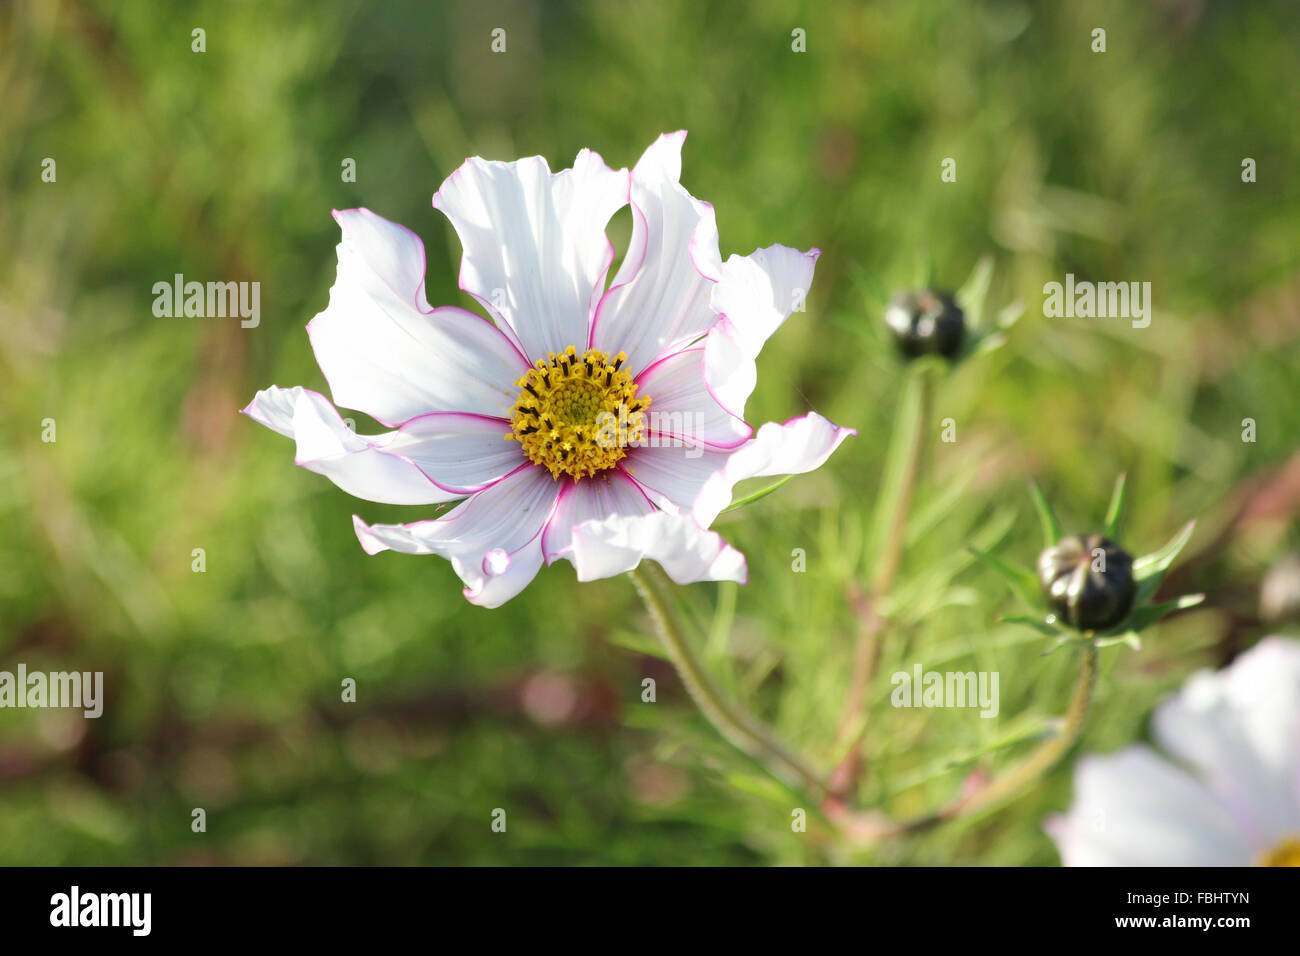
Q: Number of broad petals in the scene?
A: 8